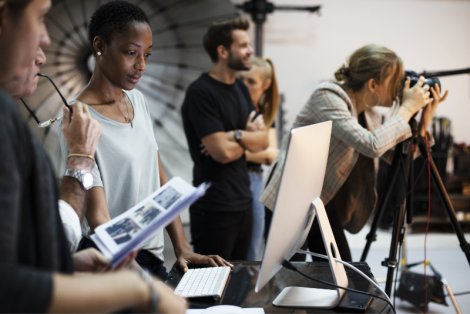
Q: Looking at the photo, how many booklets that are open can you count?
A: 1